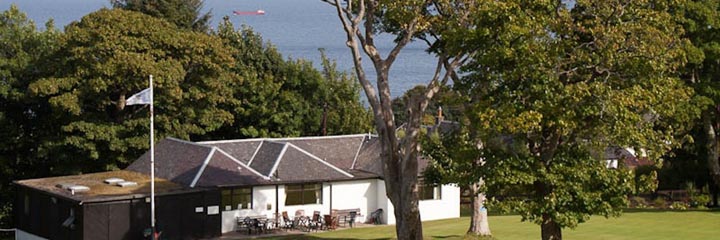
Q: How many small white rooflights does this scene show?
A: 4